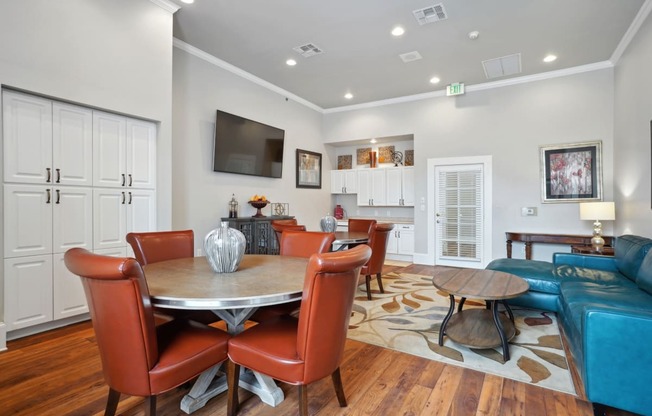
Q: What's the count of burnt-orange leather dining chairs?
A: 8